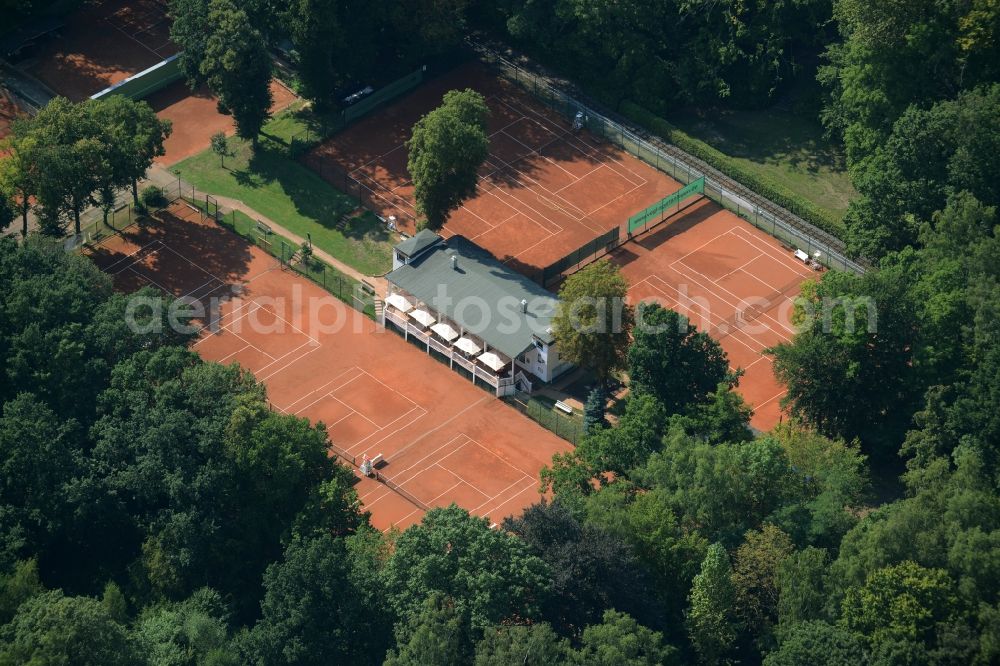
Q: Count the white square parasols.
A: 5